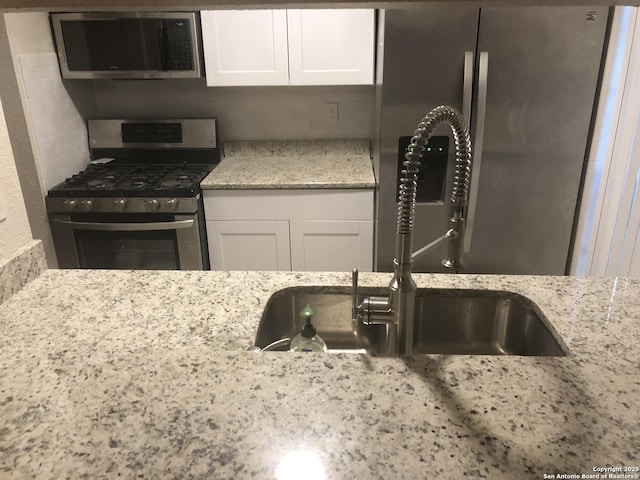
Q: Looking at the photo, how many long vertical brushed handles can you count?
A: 2